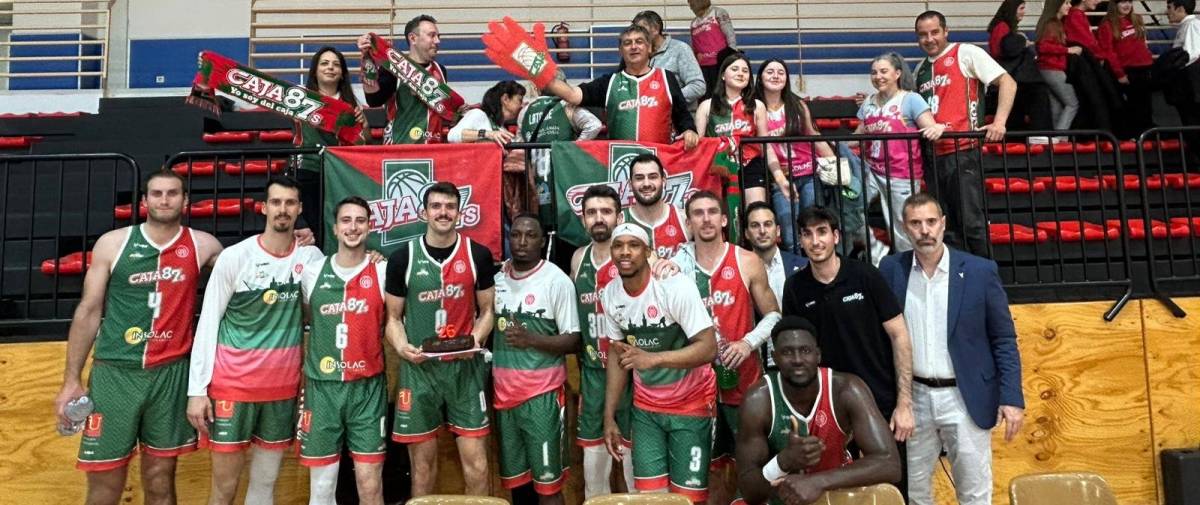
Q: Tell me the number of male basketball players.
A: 10